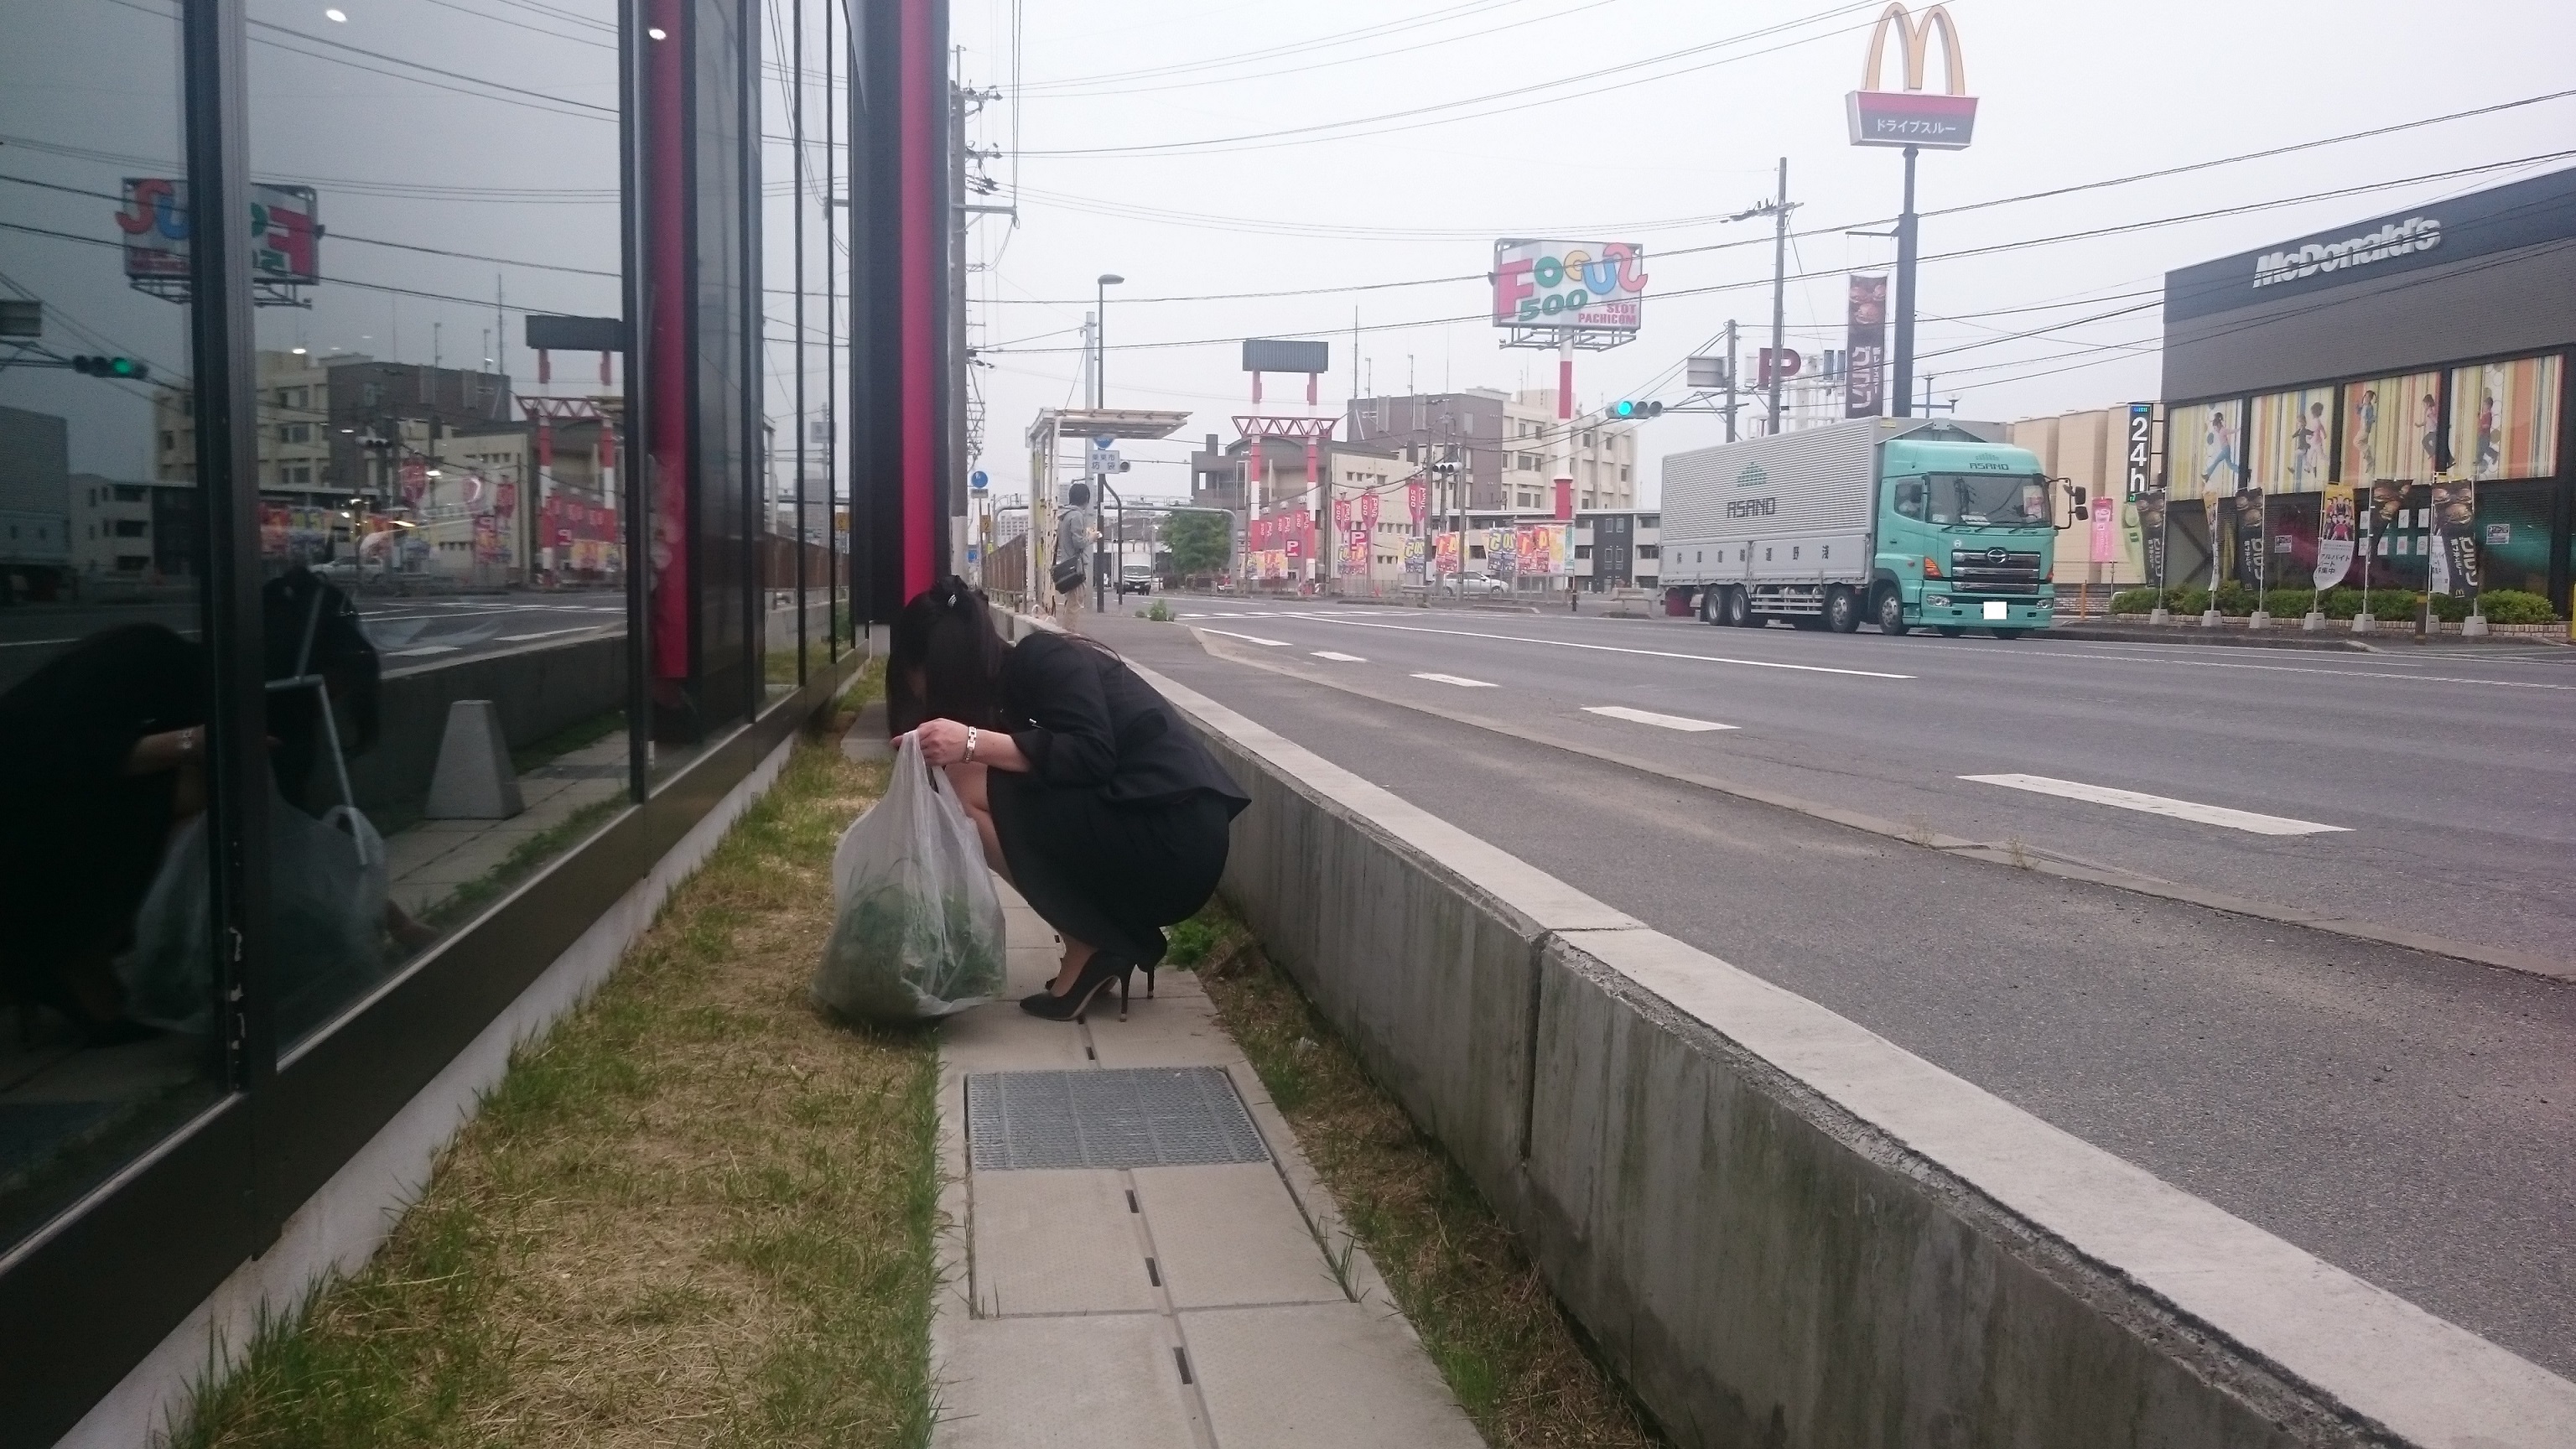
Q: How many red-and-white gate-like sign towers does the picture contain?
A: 1